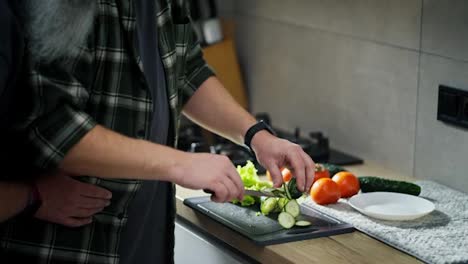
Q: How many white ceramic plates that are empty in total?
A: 1